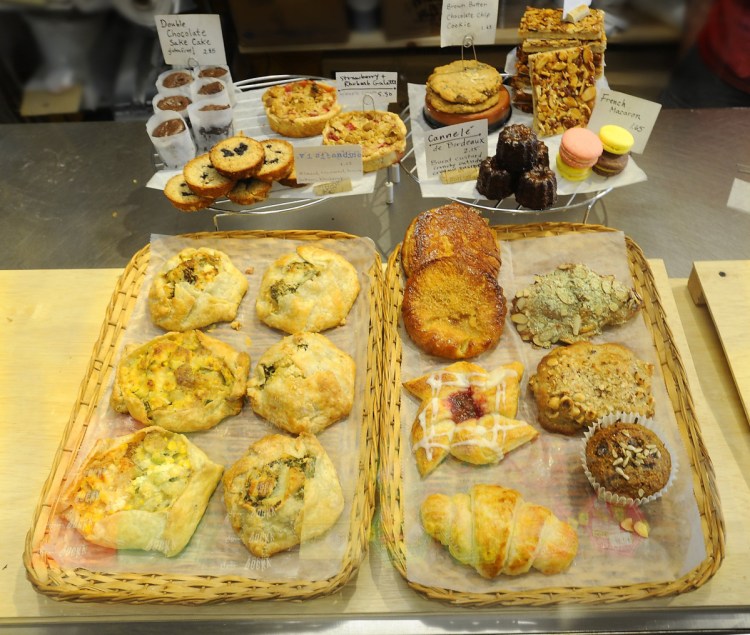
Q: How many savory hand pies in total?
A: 6